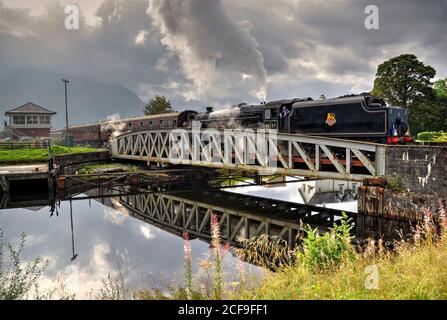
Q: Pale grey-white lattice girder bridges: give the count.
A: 1